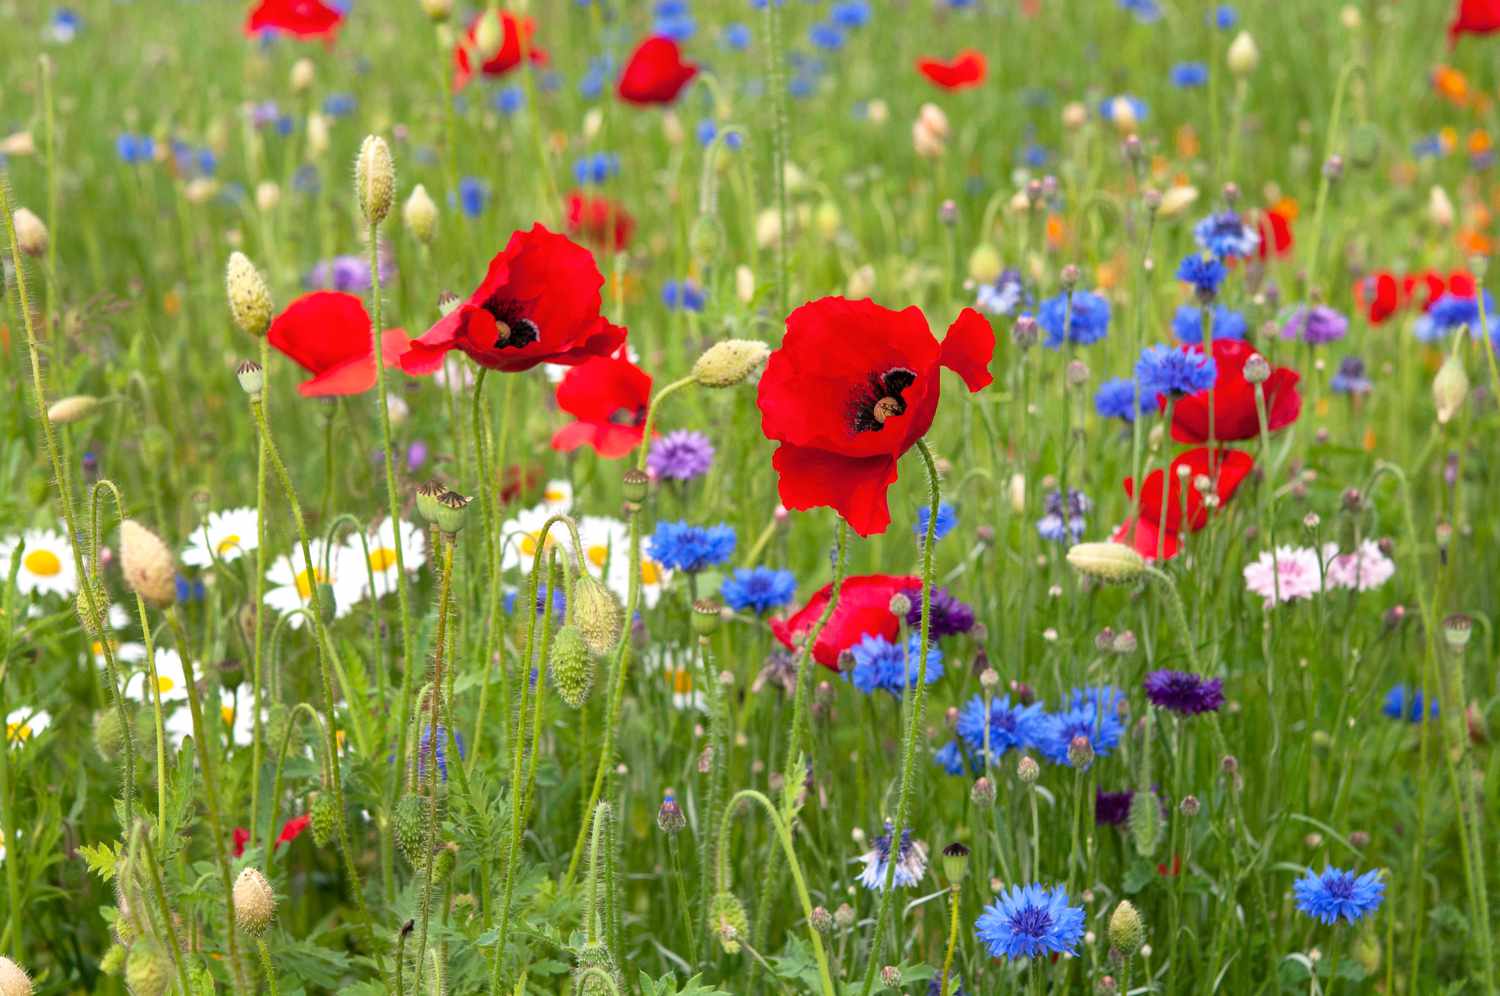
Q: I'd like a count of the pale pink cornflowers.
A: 2